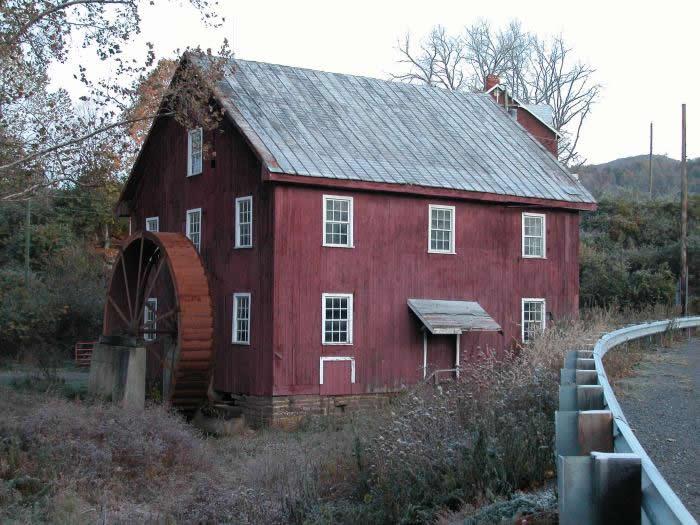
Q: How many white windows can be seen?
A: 11